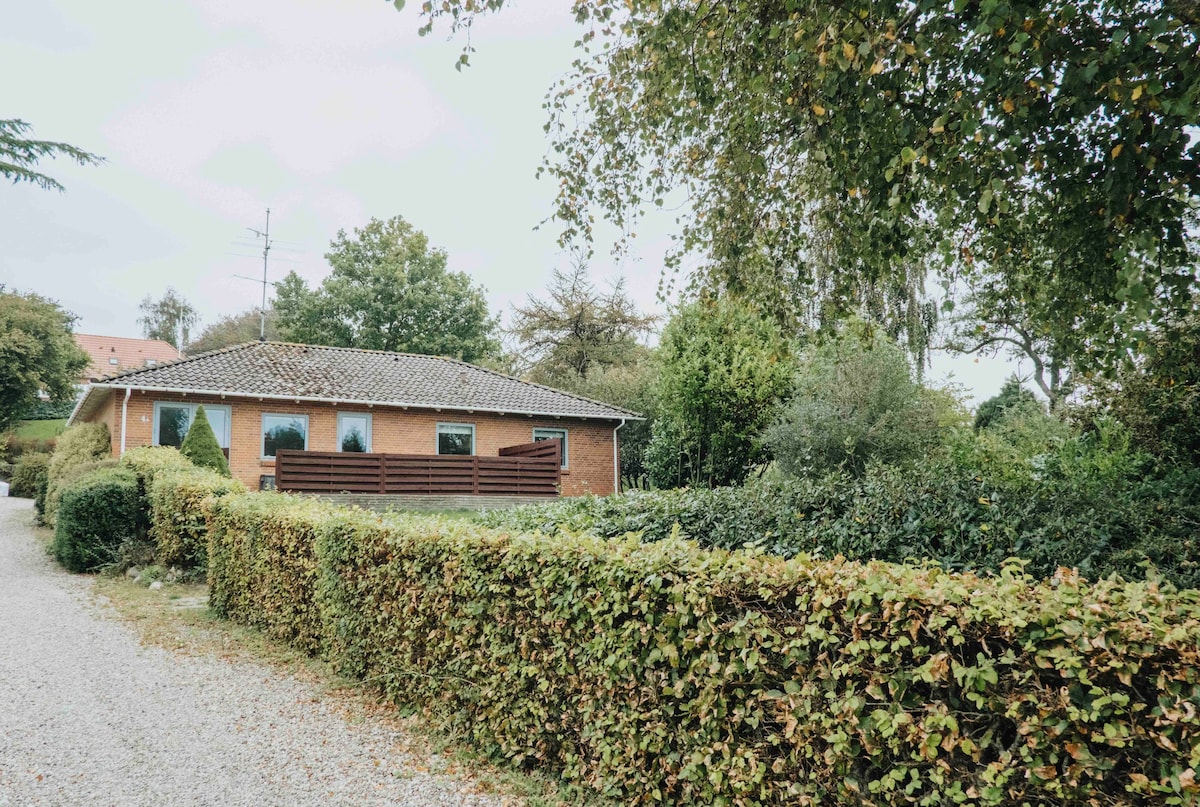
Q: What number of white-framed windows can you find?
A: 5